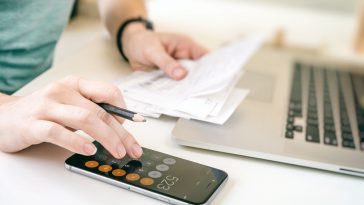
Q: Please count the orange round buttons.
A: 5